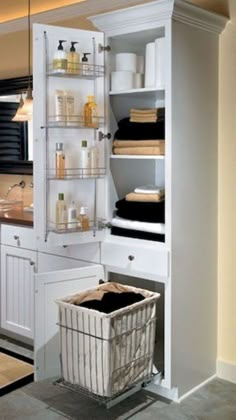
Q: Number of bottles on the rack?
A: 12